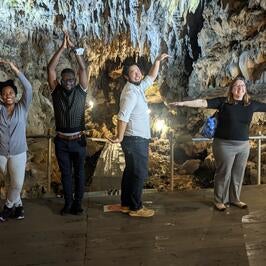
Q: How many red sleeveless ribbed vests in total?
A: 0